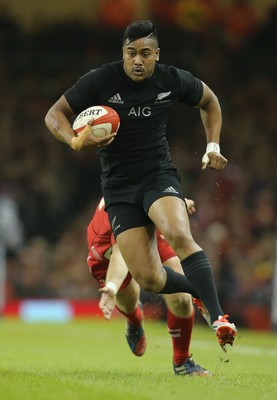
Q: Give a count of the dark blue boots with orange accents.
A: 2